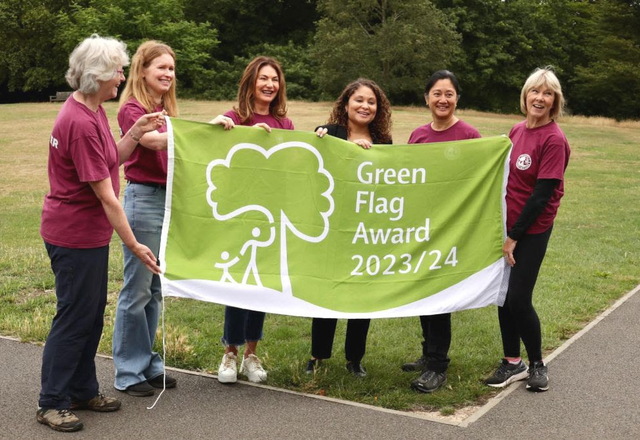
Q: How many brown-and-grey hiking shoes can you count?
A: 2